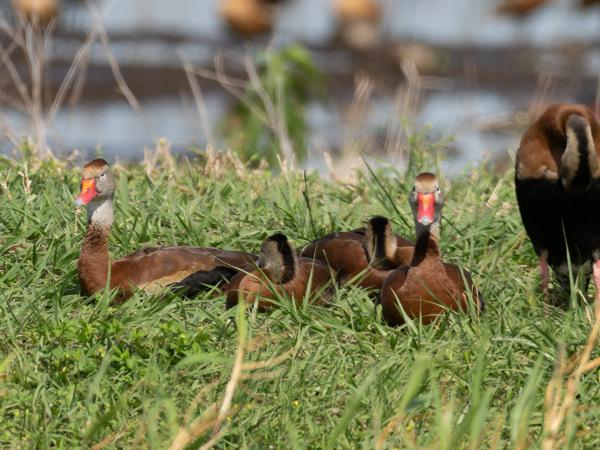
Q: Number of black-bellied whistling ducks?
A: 5